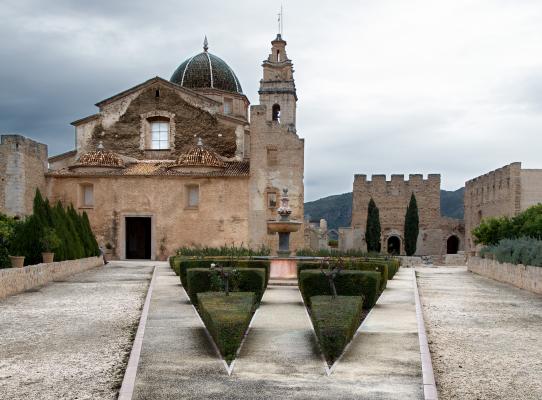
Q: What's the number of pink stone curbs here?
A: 2